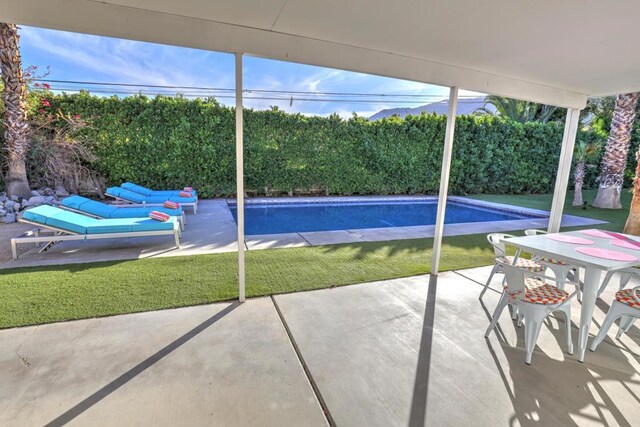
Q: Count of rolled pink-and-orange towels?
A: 4